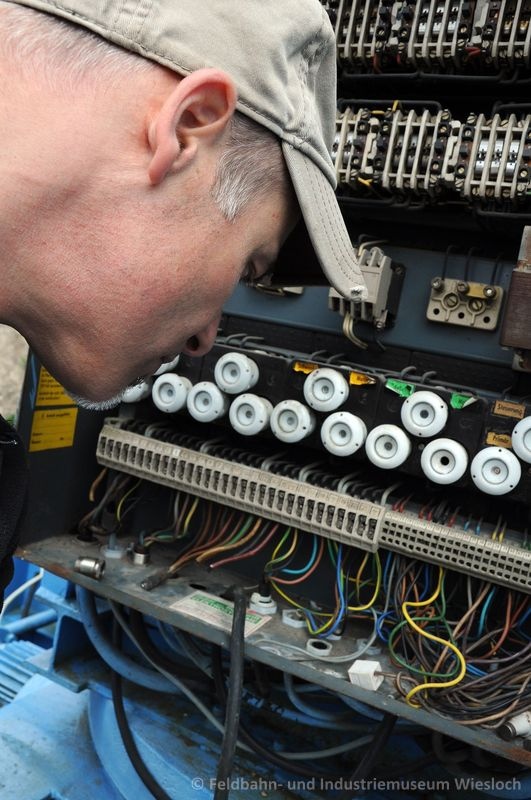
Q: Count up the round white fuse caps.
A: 14